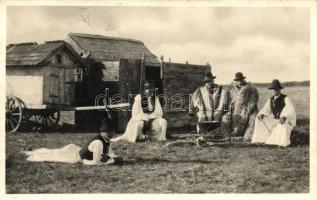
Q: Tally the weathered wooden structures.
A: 2